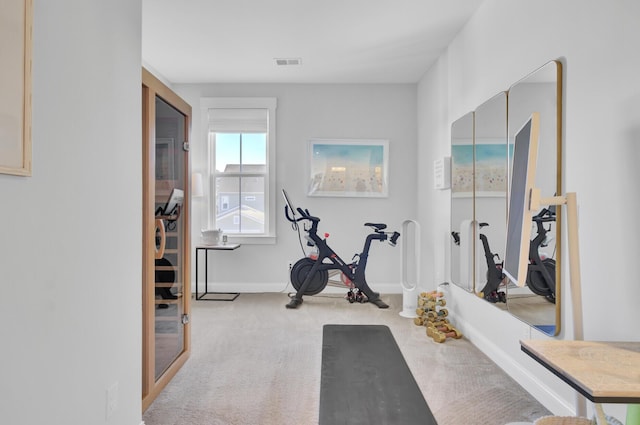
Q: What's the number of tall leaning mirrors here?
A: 3